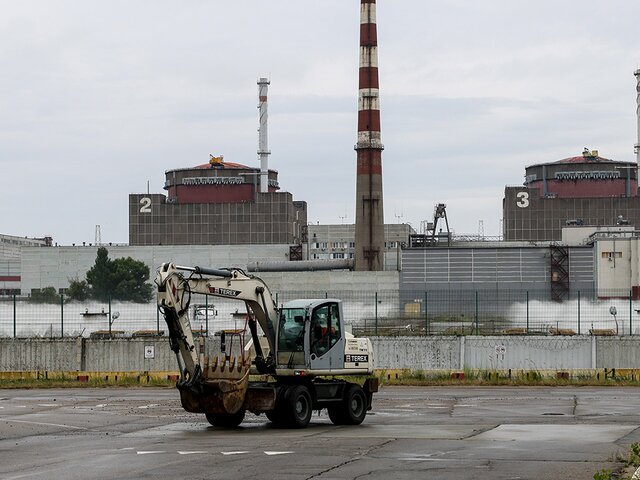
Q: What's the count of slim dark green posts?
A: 13